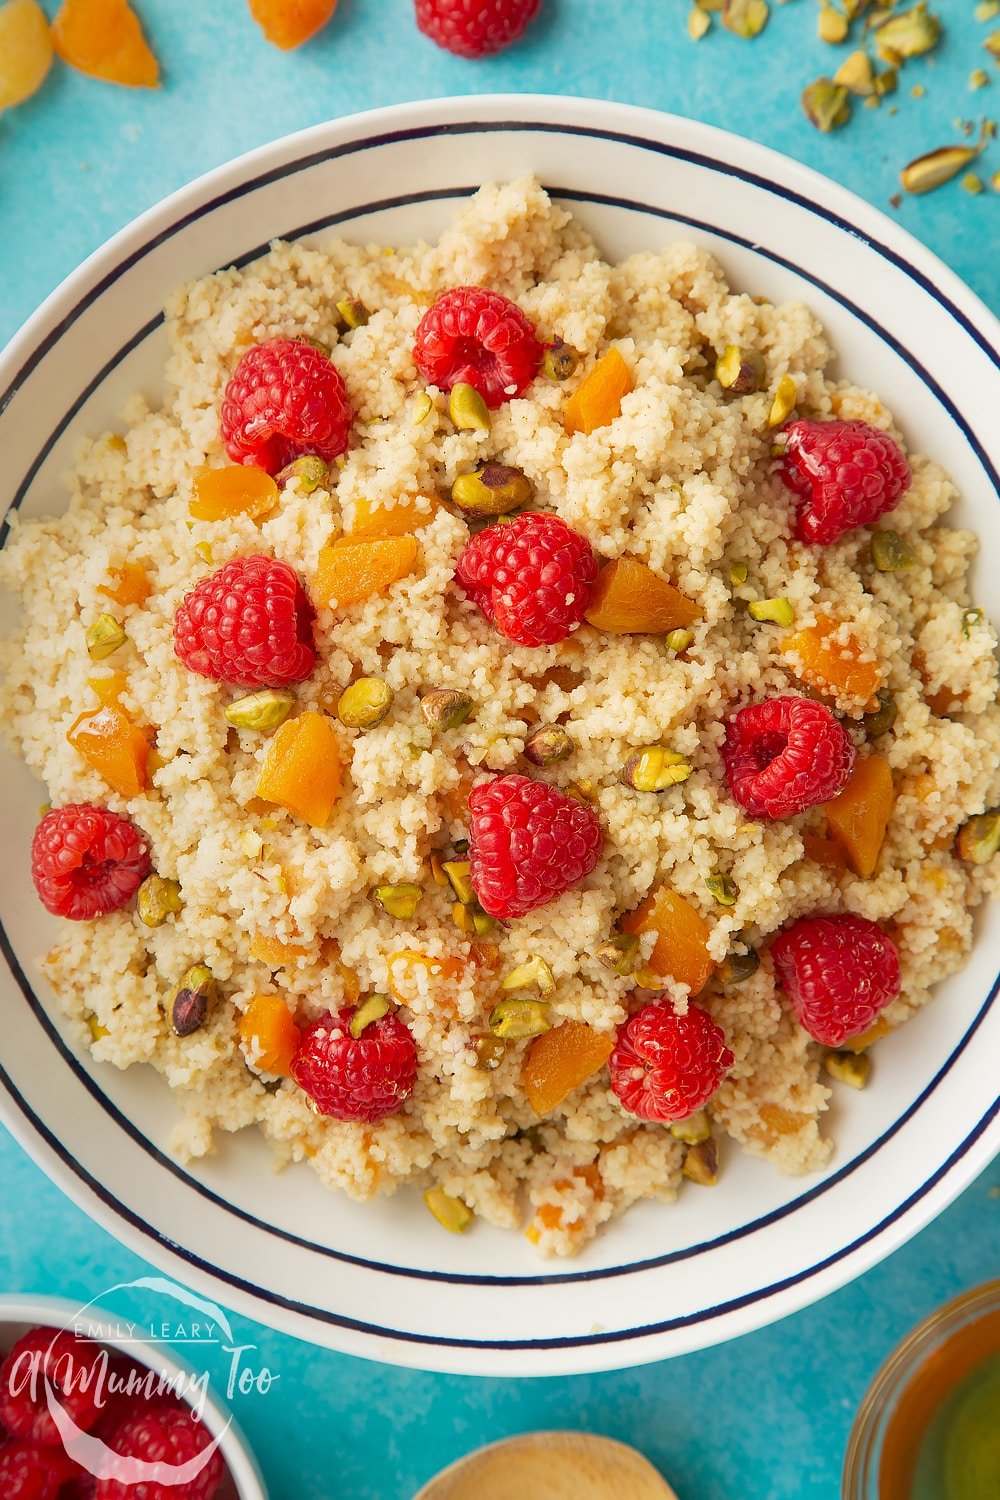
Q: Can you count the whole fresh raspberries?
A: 11